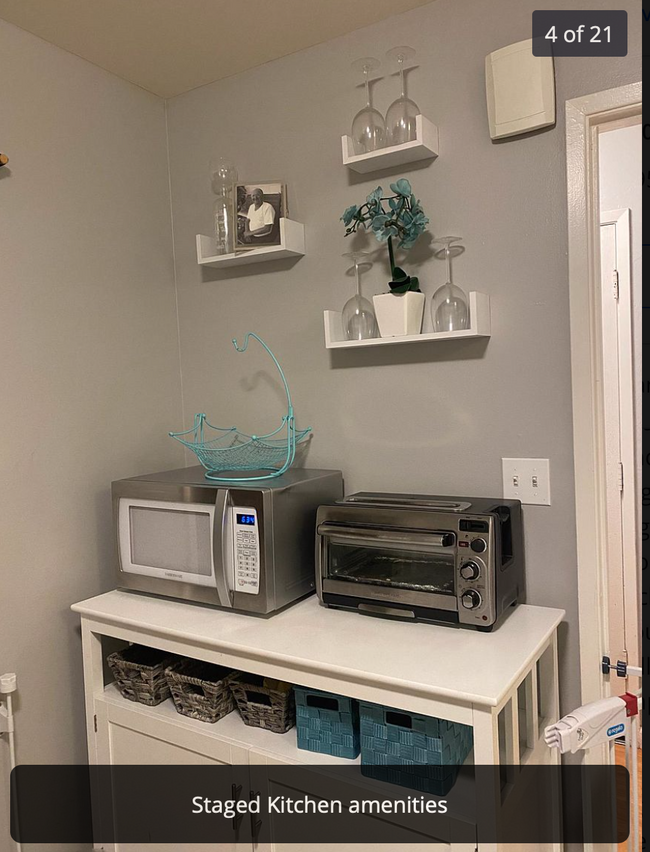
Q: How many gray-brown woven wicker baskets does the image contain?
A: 3